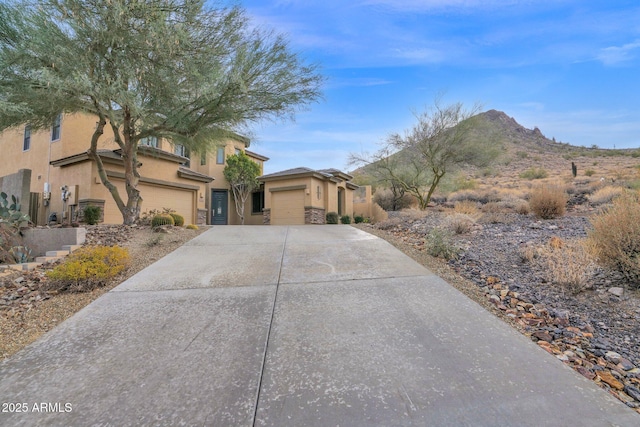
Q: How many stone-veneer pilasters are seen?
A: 4